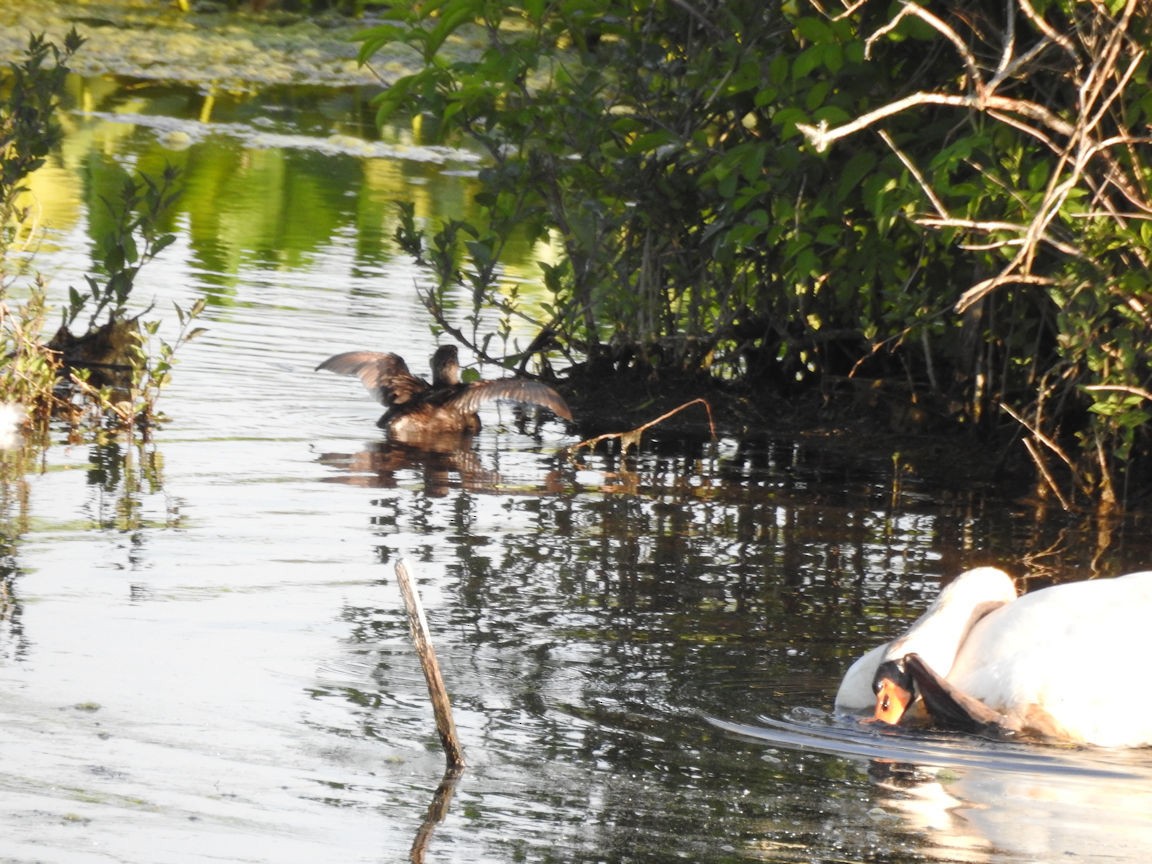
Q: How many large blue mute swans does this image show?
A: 0